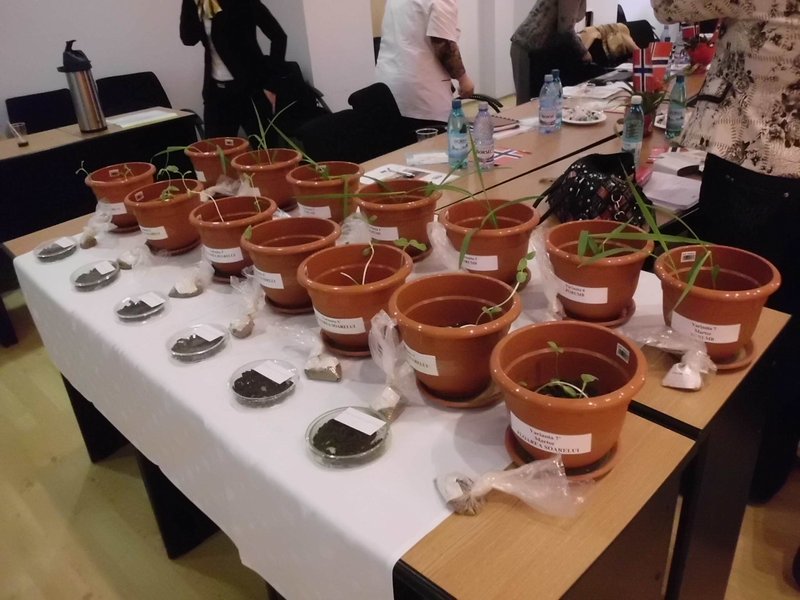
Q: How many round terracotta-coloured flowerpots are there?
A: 14